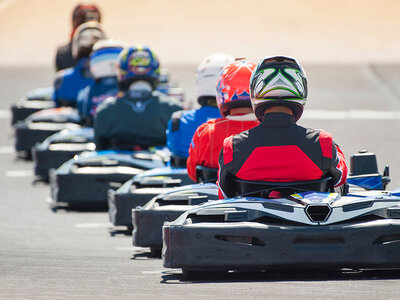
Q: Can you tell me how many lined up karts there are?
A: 7